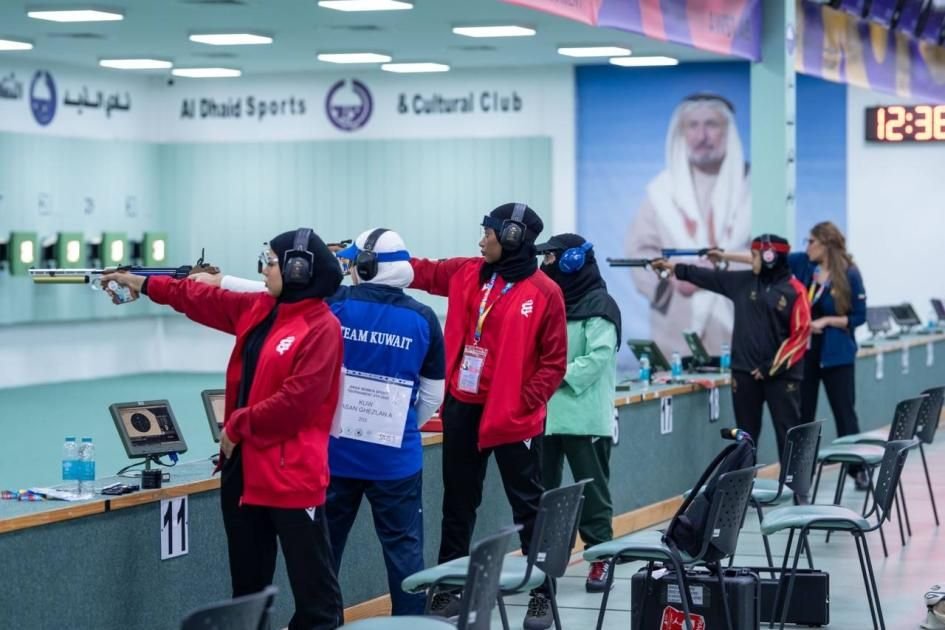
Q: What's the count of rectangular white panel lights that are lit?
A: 11